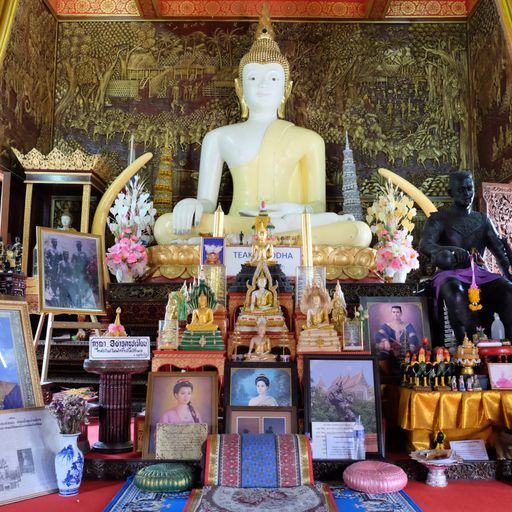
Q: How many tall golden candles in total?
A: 2